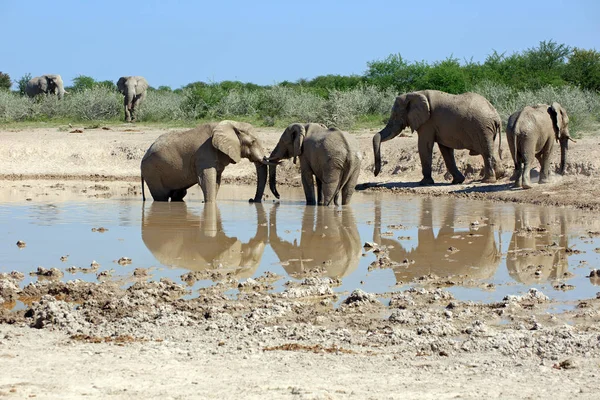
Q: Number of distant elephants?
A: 2